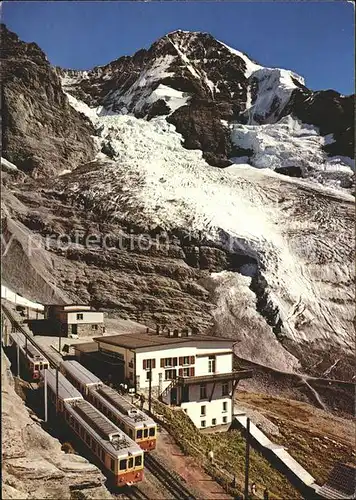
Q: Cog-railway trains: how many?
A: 3